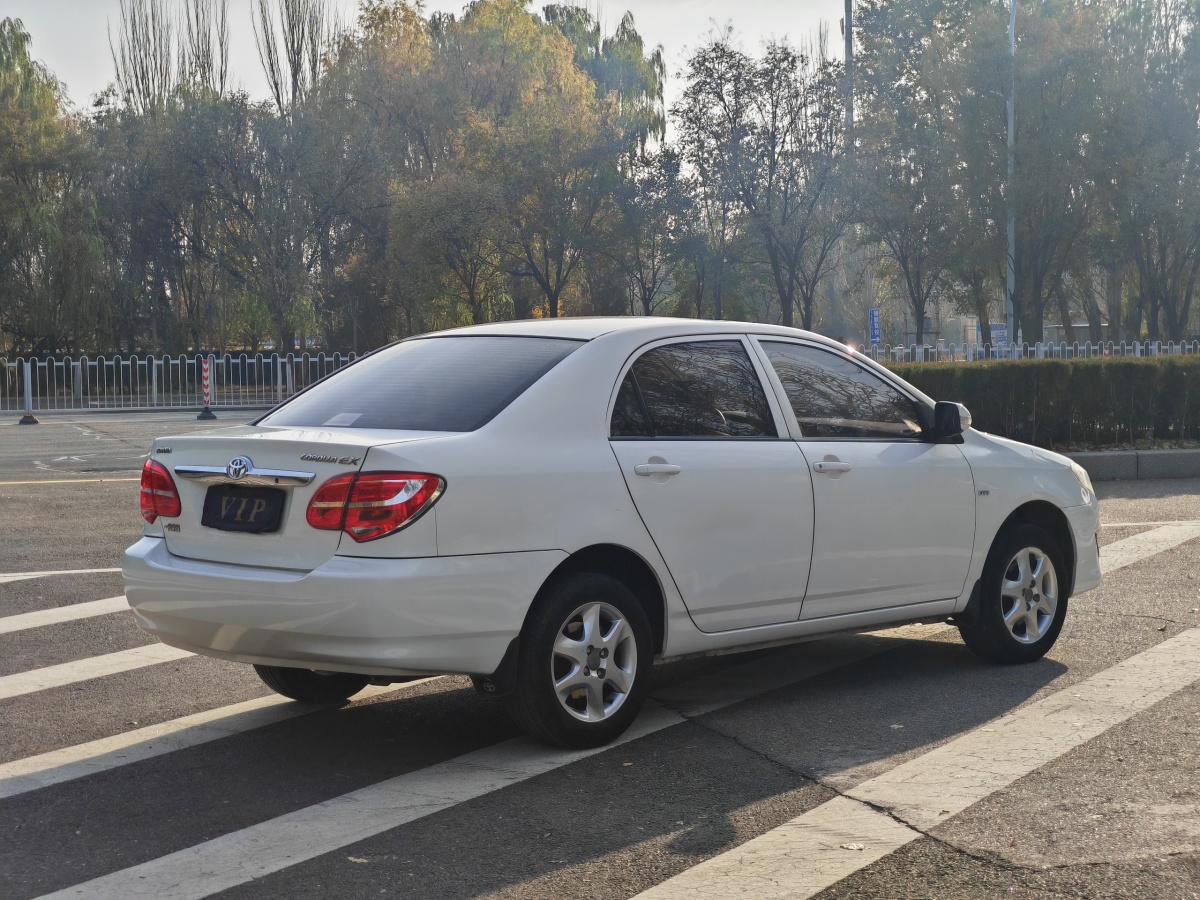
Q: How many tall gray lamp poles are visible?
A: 2